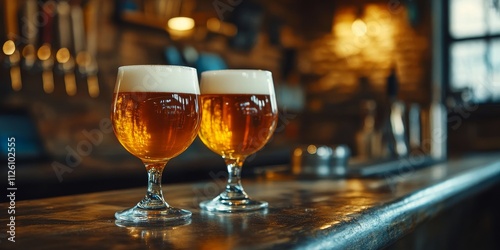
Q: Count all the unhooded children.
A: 0